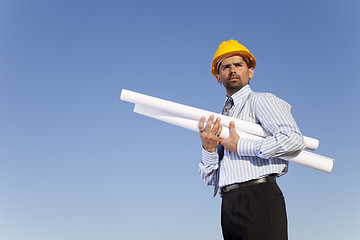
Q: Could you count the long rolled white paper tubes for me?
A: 2